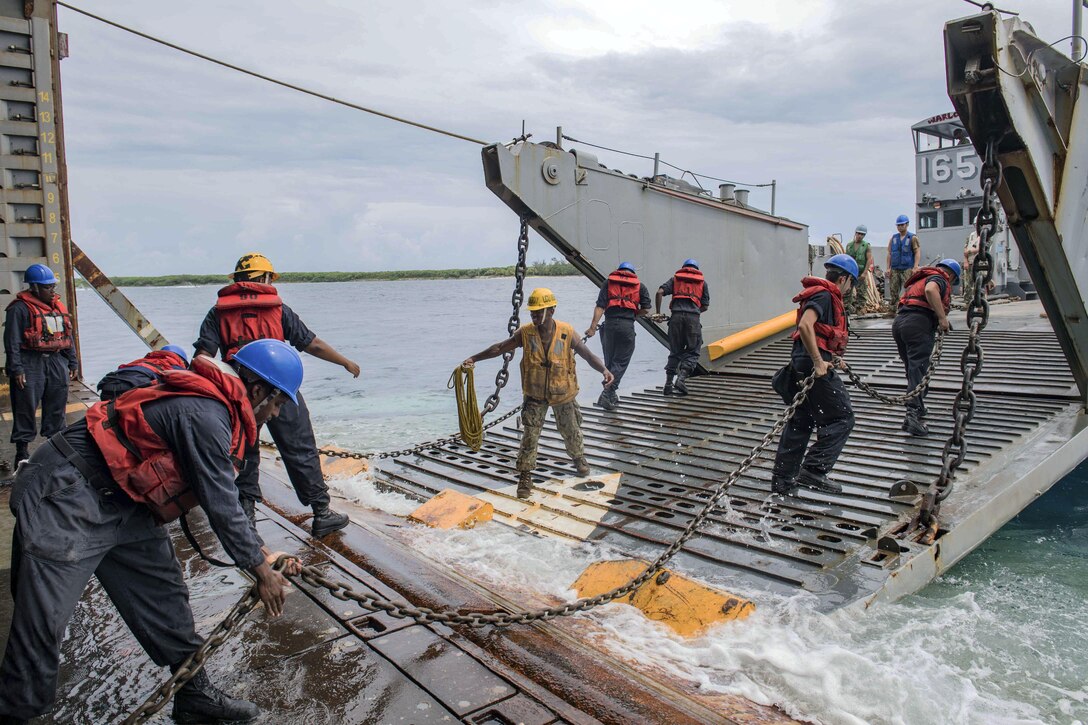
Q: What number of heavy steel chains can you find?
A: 4